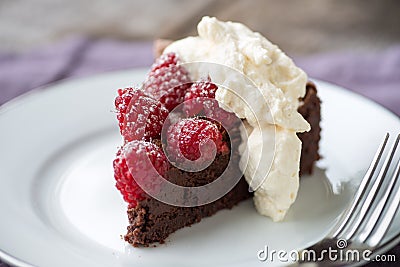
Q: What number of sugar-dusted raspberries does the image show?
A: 5